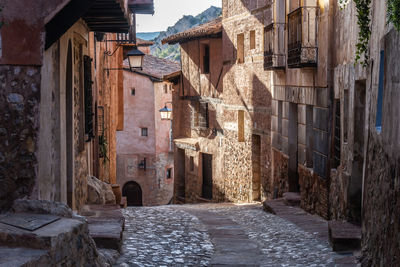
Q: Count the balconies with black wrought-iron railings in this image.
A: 2